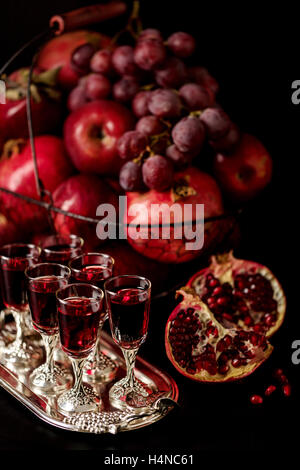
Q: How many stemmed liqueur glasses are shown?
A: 6